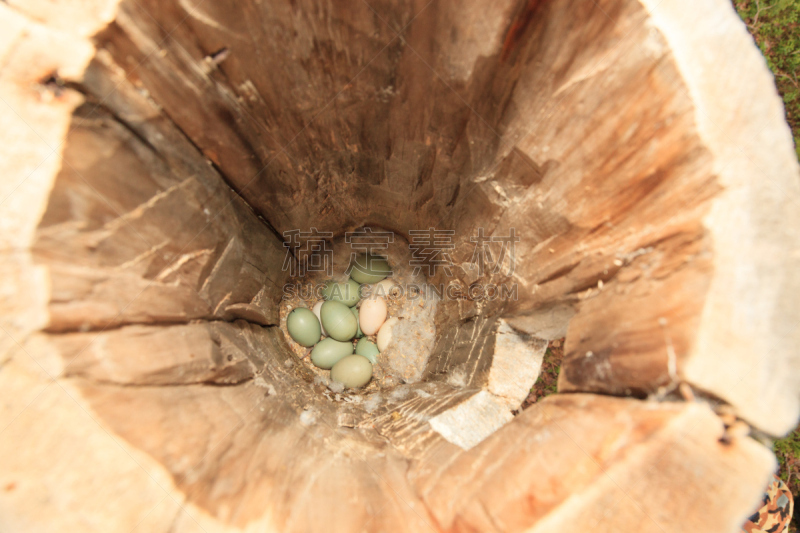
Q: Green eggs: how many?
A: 8